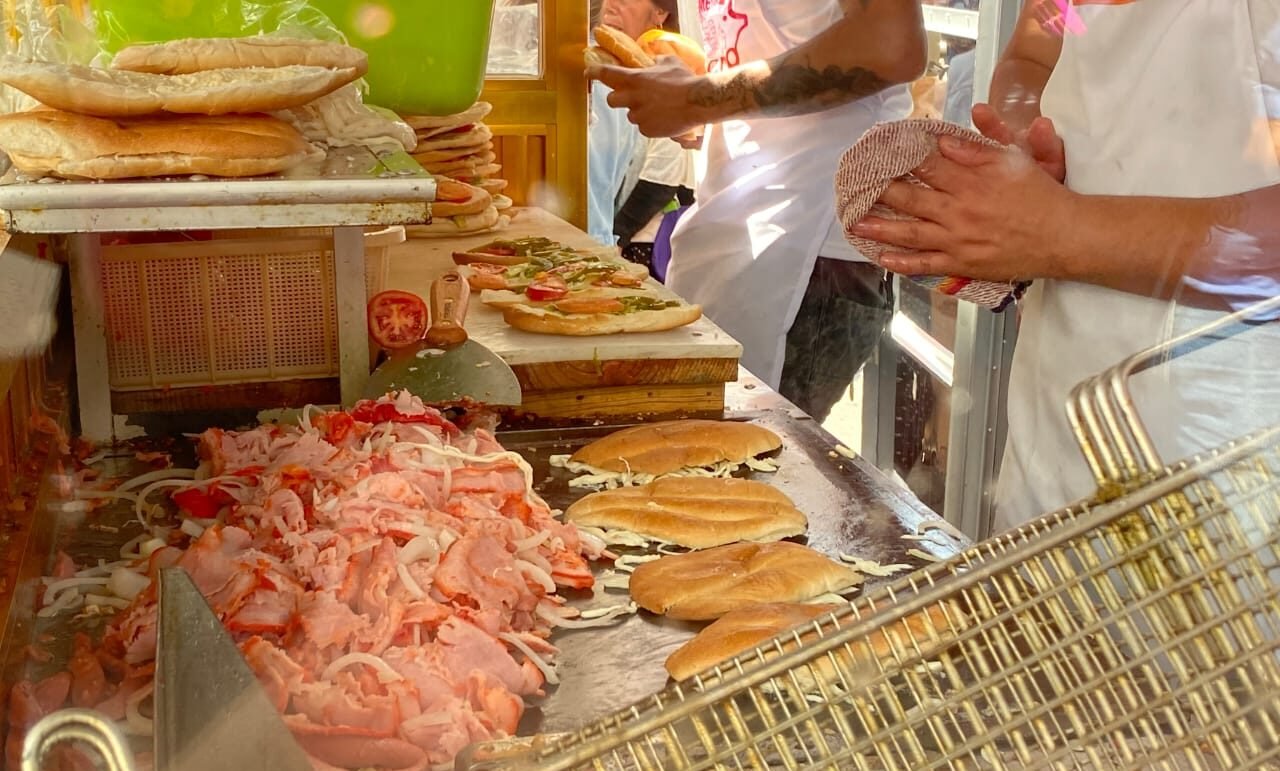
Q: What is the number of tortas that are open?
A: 4